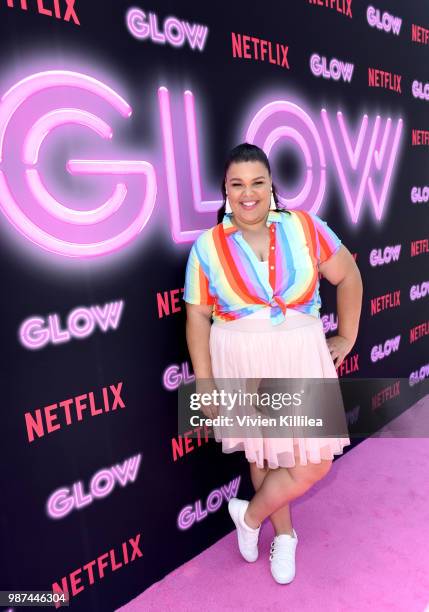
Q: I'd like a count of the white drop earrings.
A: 2